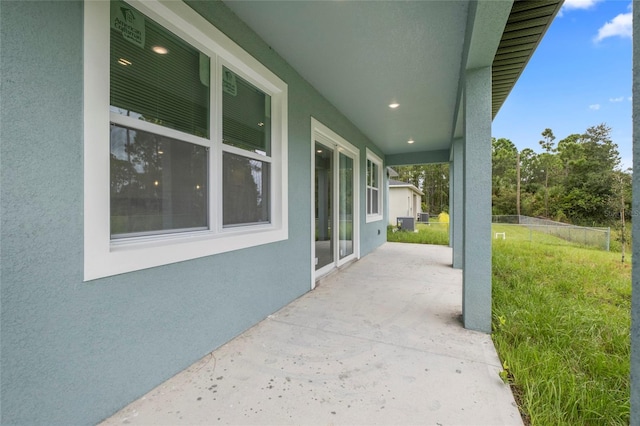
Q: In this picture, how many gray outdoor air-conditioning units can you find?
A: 2